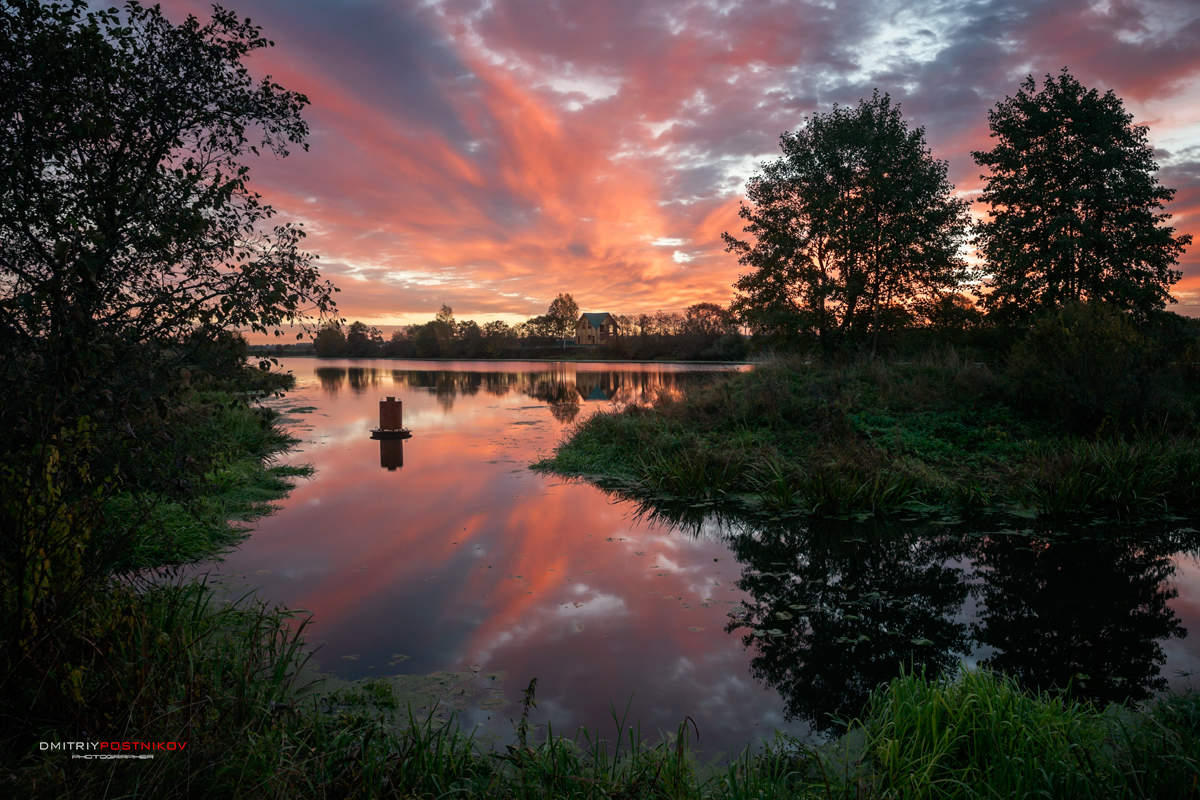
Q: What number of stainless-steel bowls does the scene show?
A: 0